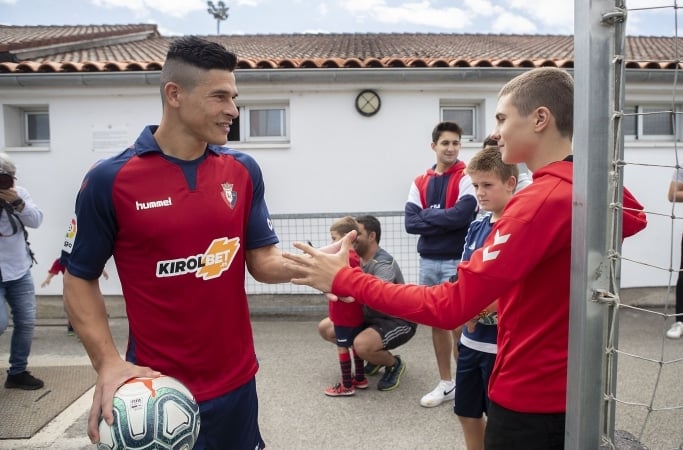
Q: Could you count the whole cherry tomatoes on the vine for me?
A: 0